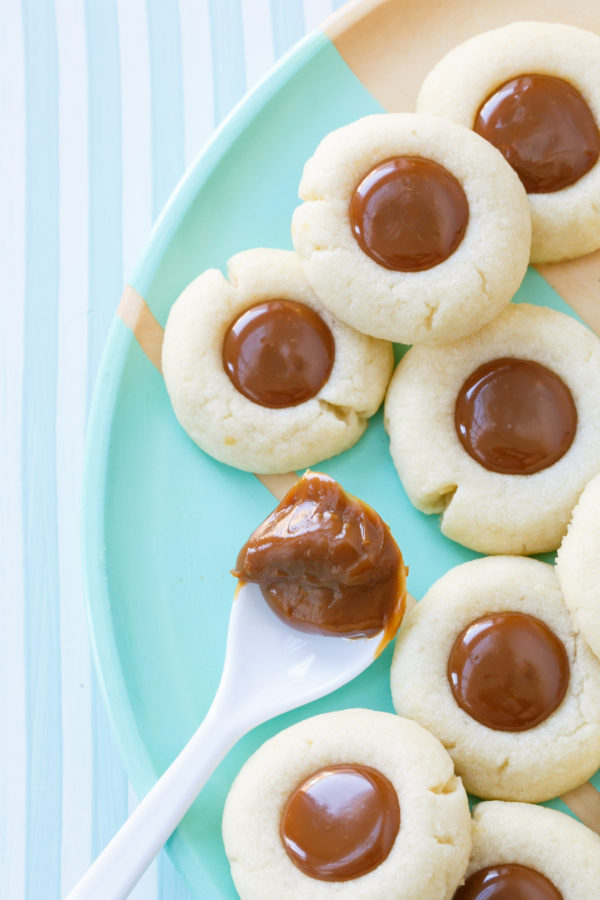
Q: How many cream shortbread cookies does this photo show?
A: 8